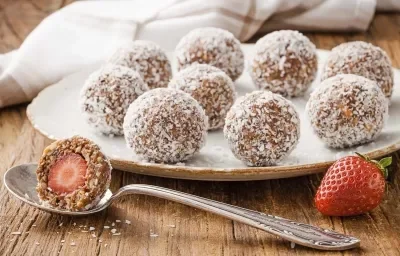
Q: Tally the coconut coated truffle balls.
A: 9